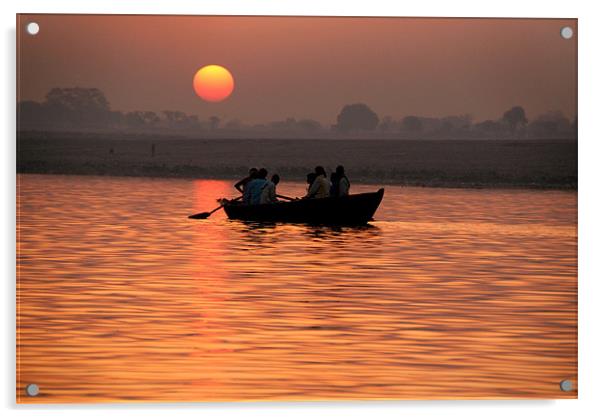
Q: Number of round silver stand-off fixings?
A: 4